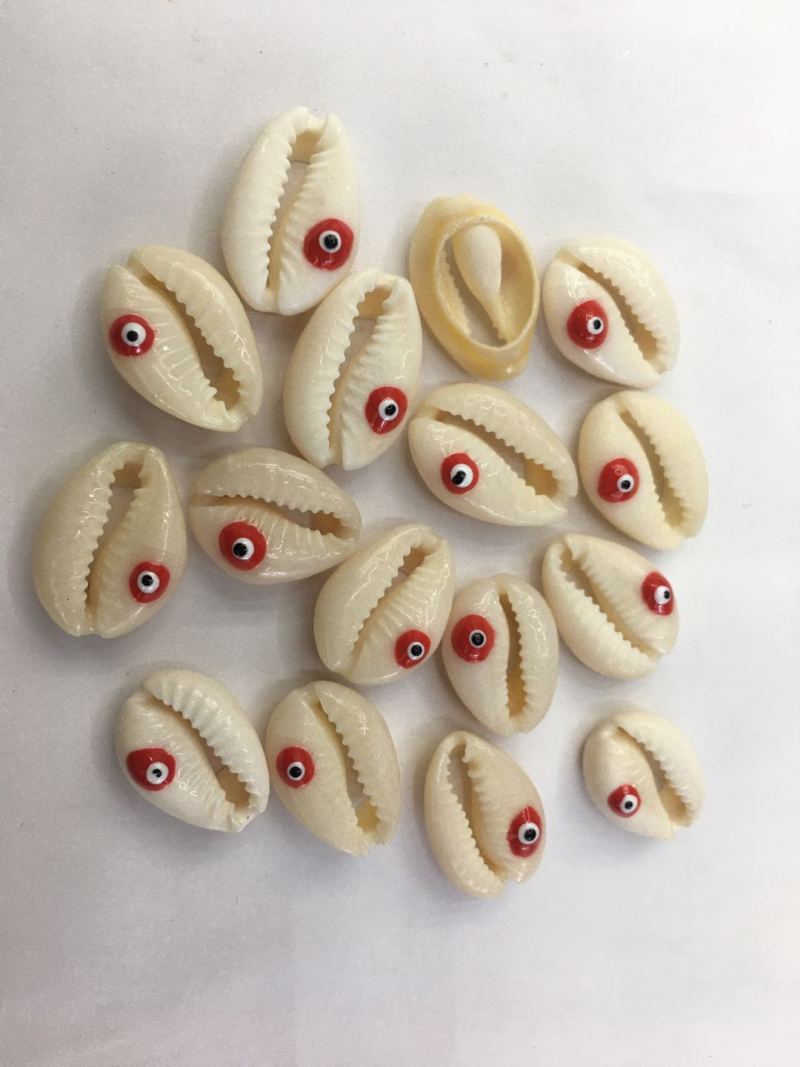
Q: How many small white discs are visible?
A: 15